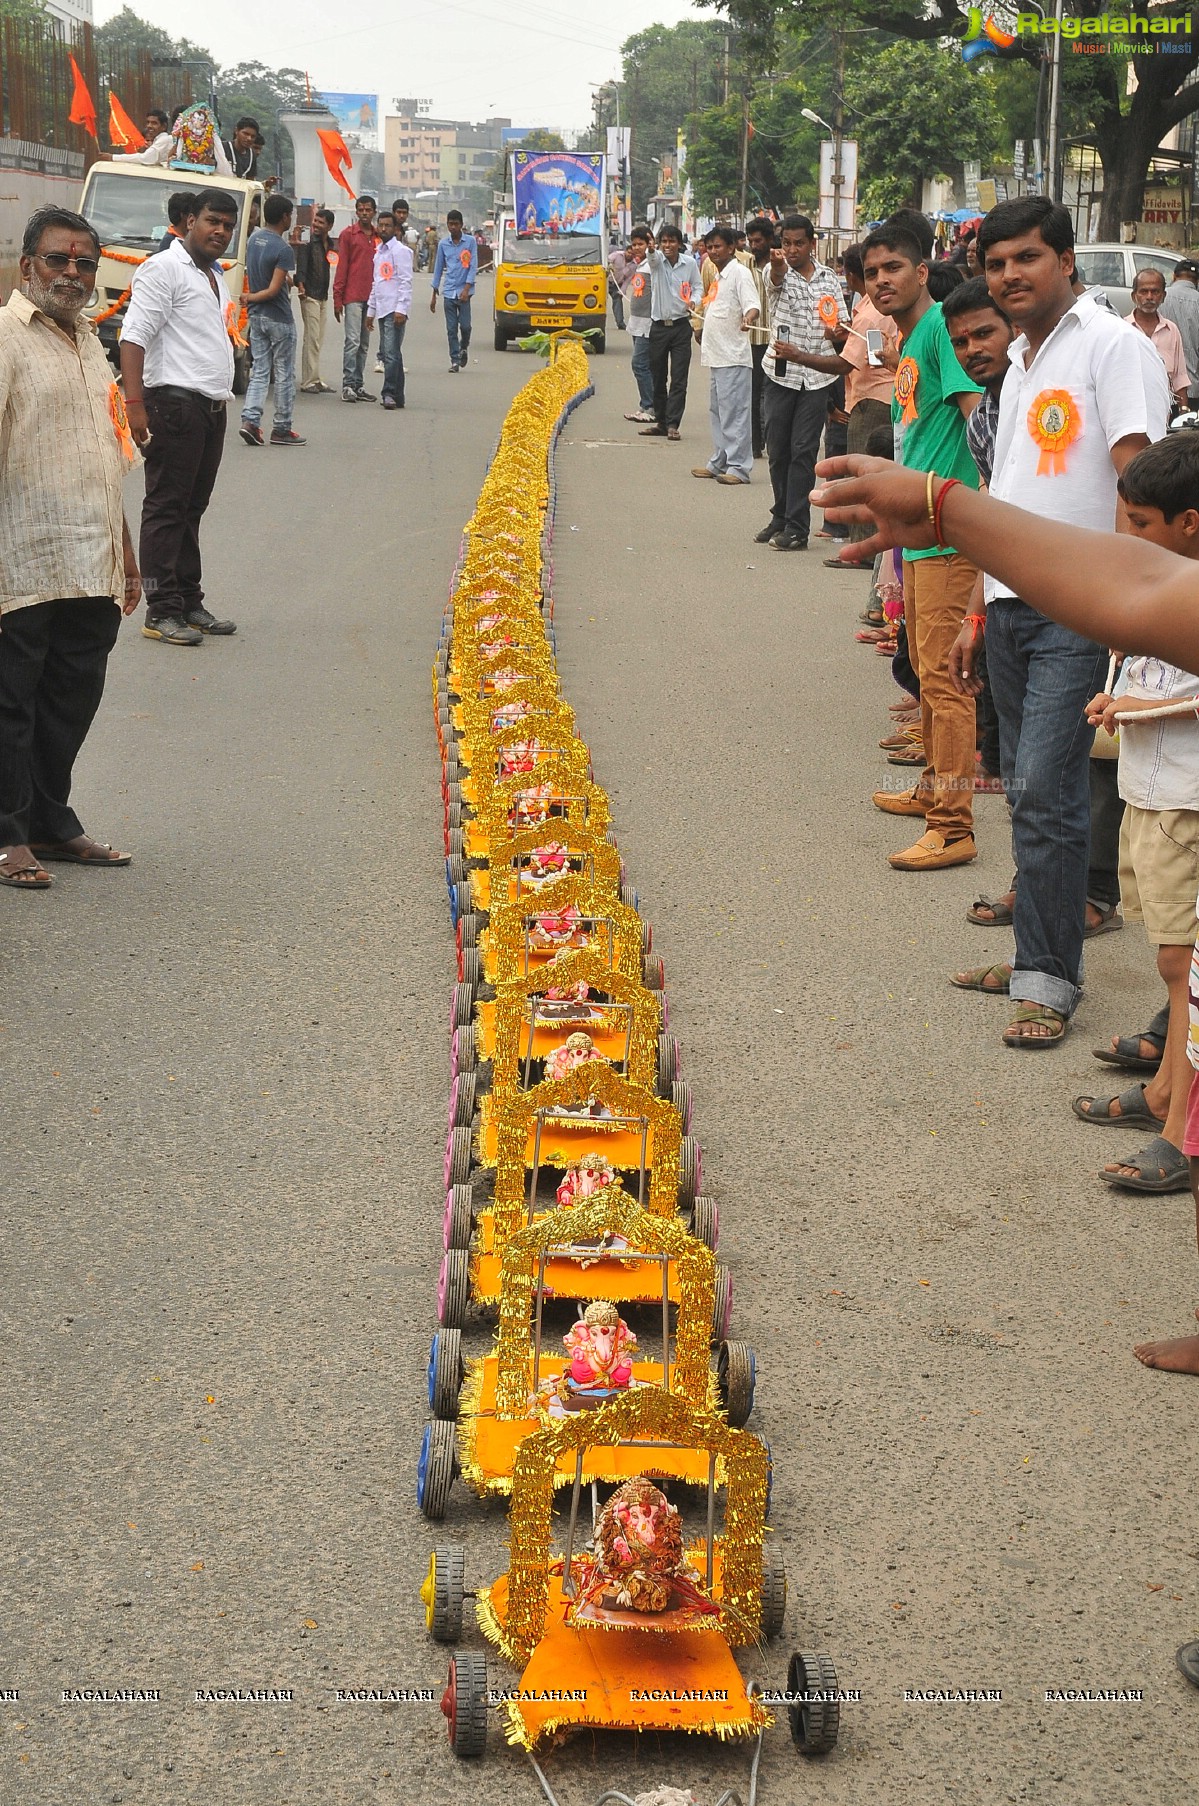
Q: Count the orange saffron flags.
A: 3